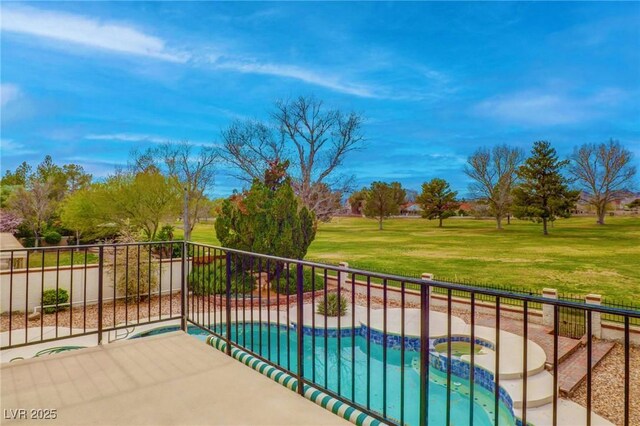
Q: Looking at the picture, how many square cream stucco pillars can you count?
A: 4